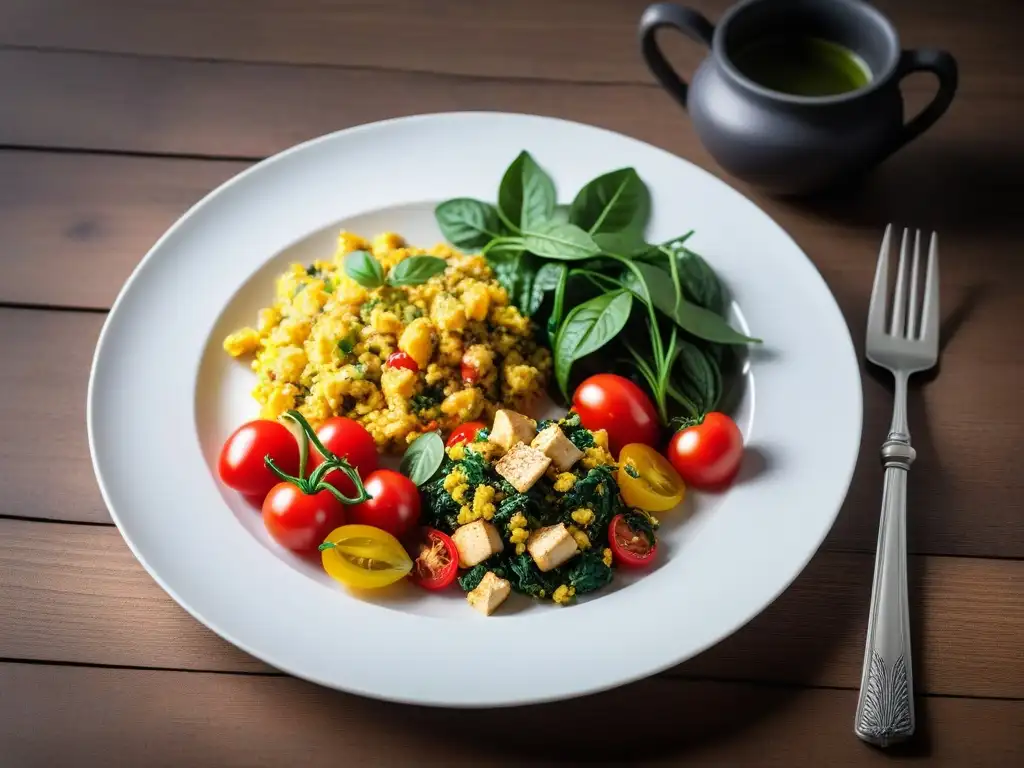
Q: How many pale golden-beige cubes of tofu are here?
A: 6